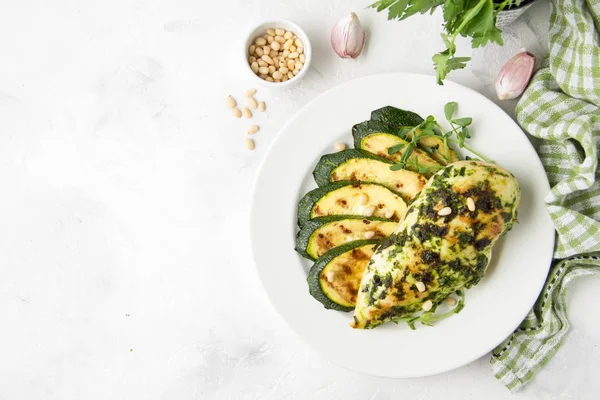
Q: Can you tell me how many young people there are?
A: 0